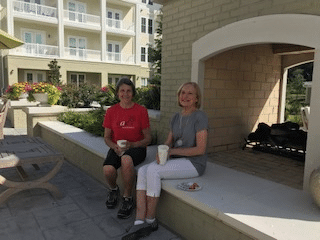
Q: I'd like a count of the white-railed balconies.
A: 6